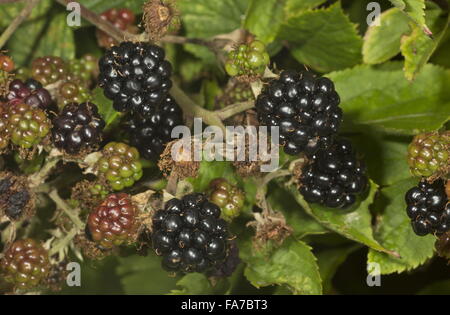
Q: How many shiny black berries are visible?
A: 7